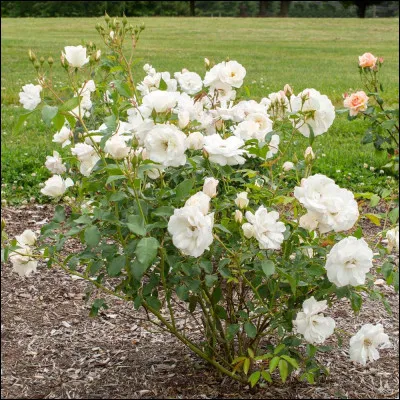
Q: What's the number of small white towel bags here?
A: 0